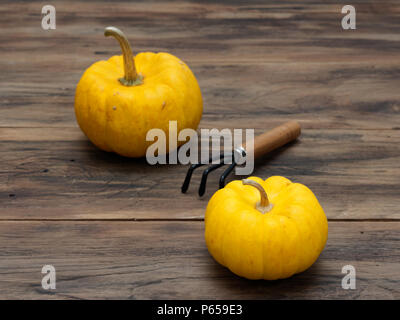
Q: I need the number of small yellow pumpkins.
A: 2